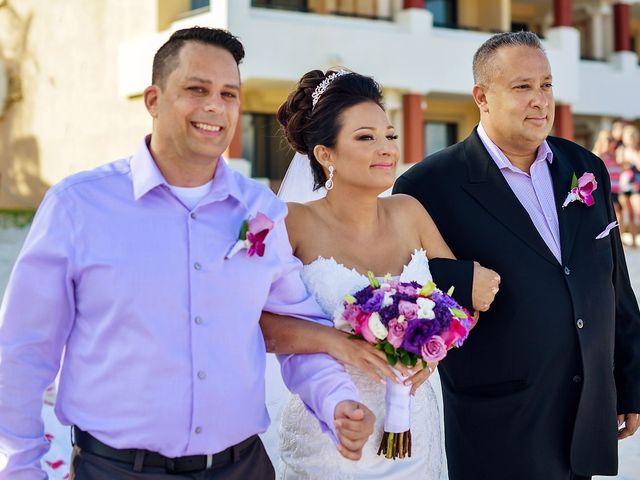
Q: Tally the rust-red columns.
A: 6